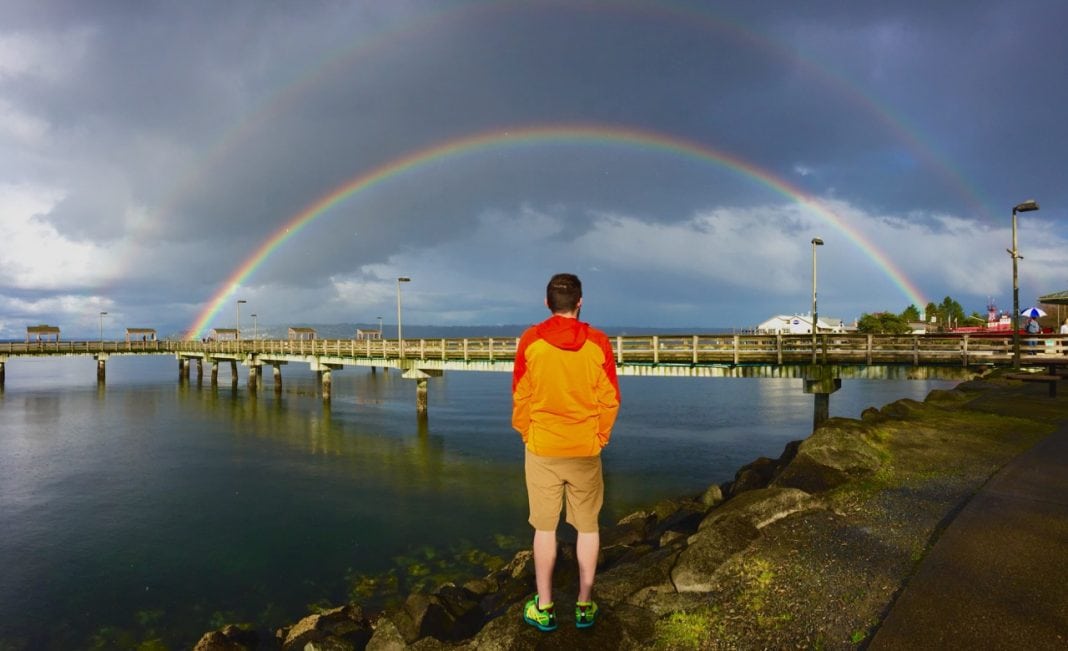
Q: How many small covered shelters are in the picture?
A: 5